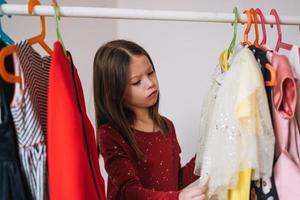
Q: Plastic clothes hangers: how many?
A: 8